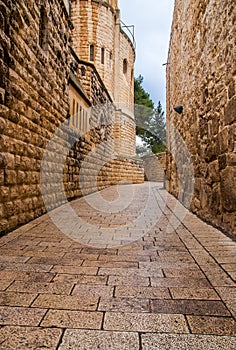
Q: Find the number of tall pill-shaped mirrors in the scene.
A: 0